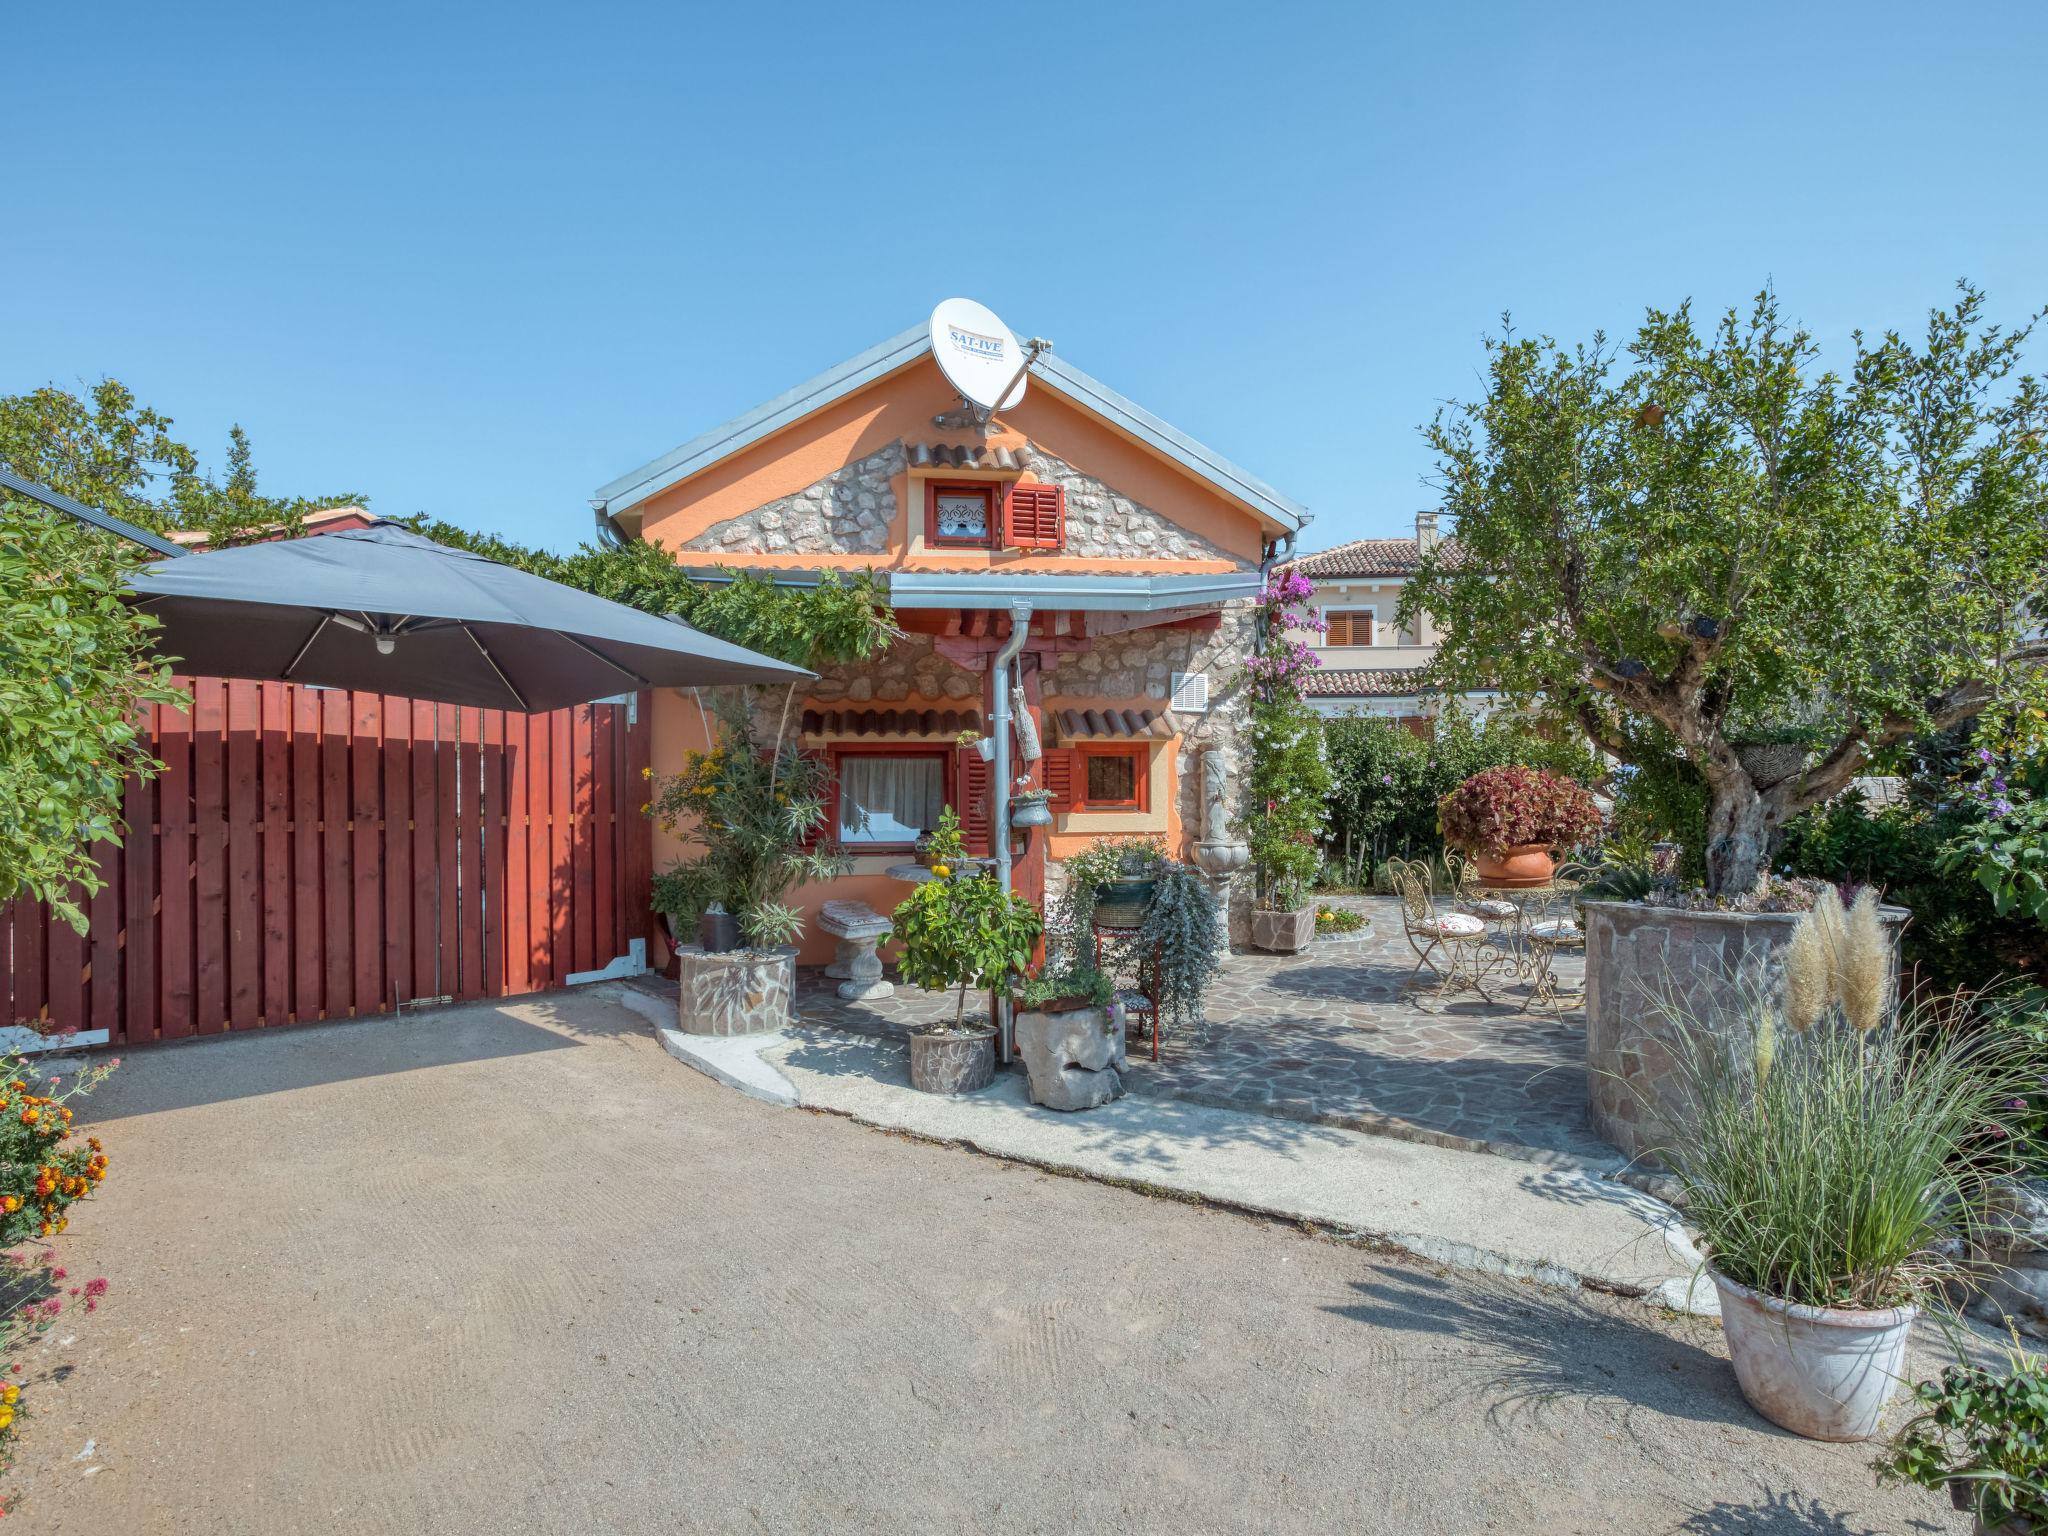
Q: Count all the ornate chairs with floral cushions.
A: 3